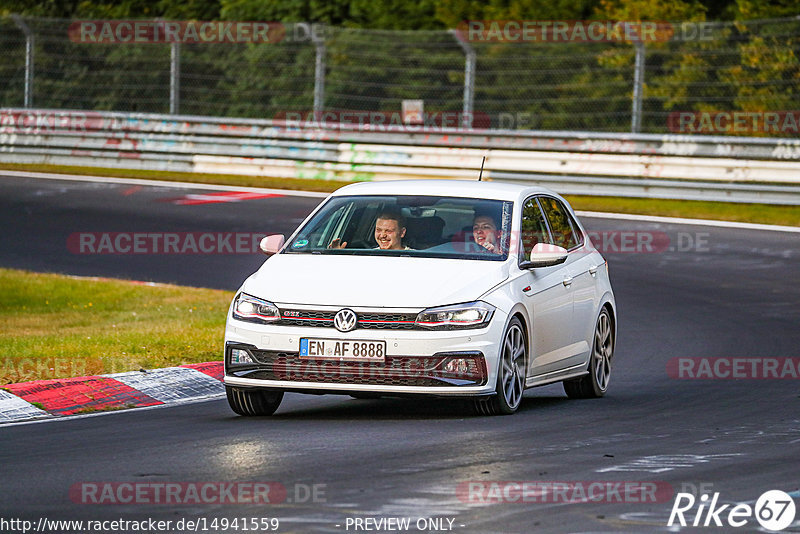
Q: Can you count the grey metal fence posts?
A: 5